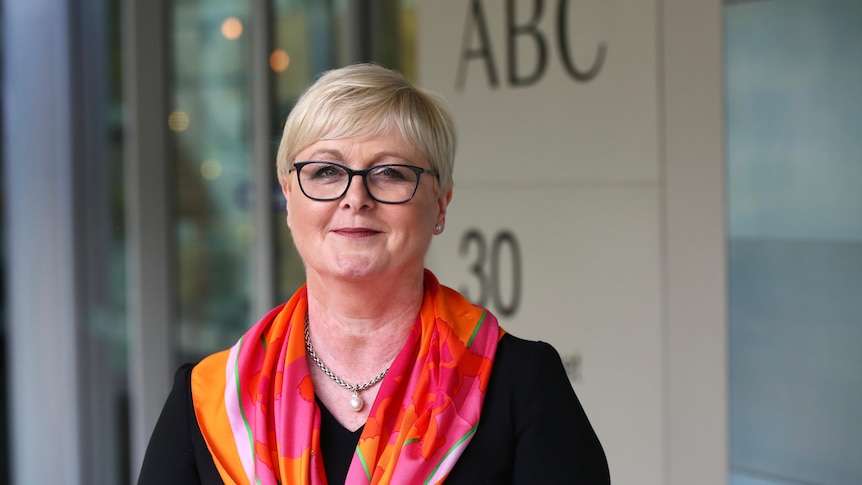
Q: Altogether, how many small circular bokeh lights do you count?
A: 4